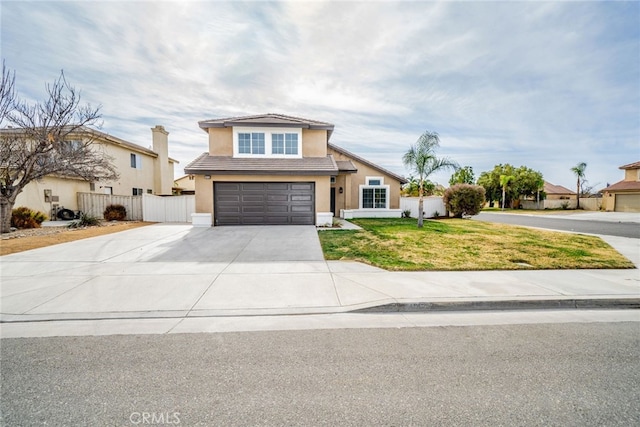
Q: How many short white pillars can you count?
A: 2